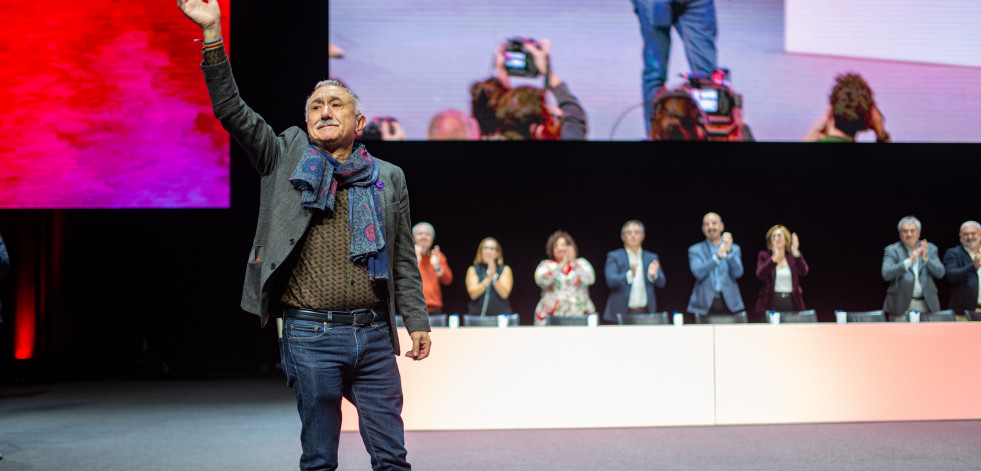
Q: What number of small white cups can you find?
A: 7